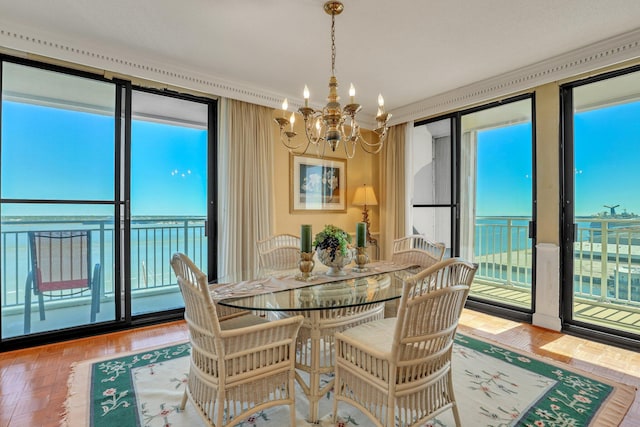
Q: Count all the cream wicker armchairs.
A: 4